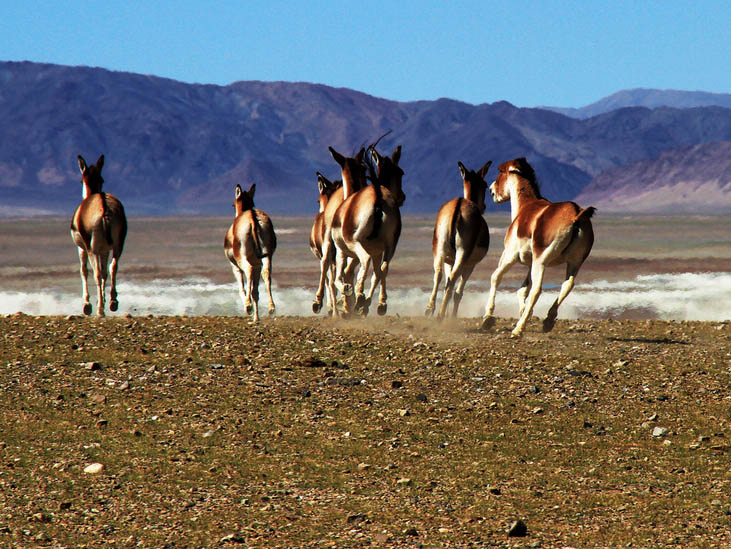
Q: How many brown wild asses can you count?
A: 7